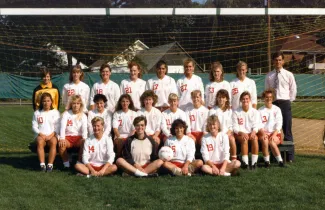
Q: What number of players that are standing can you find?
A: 8